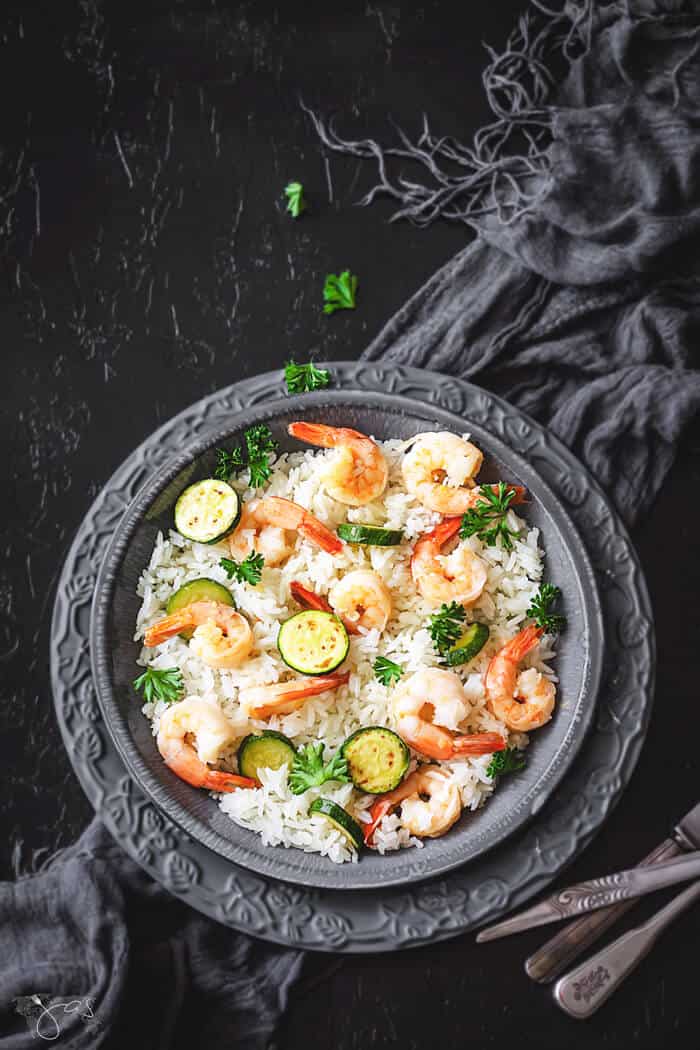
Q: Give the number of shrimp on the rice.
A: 11